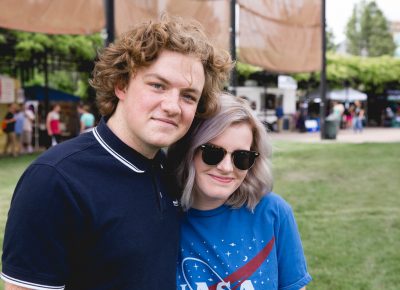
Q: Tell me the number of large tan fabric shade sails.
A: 3